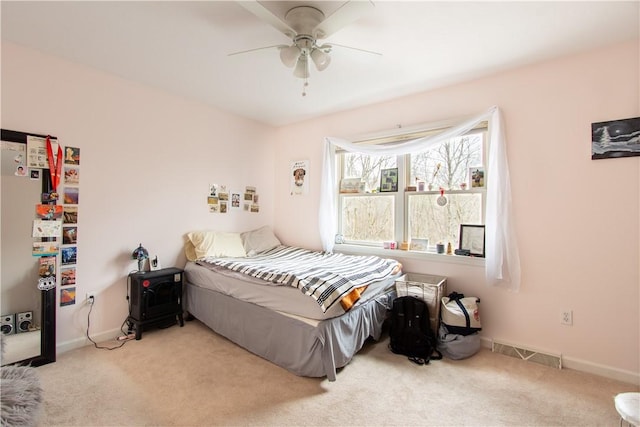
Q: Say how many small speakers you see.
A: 2